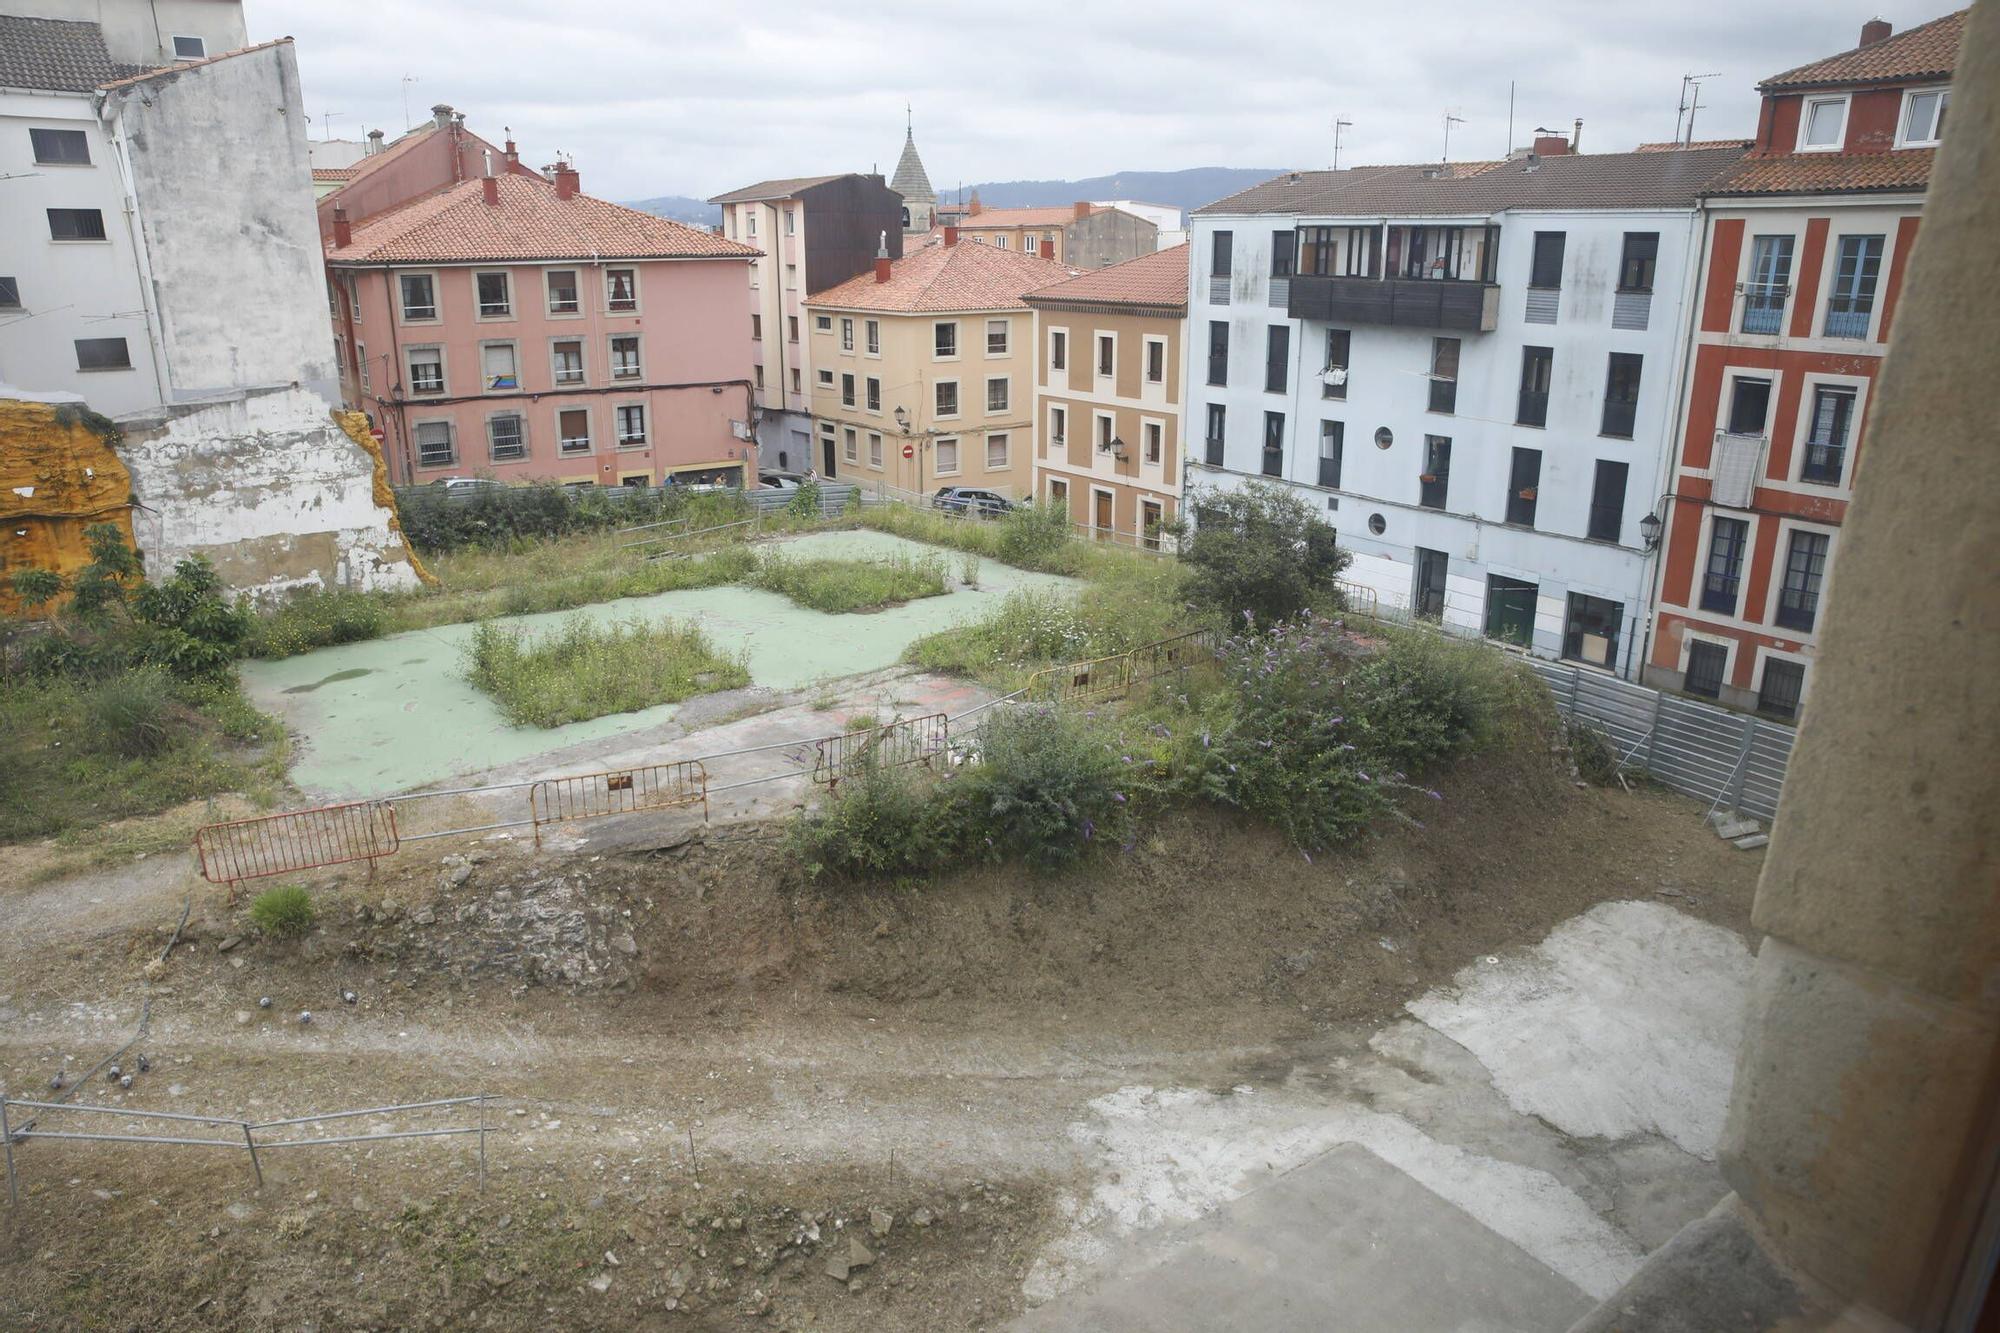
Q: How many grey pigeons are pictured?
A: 7